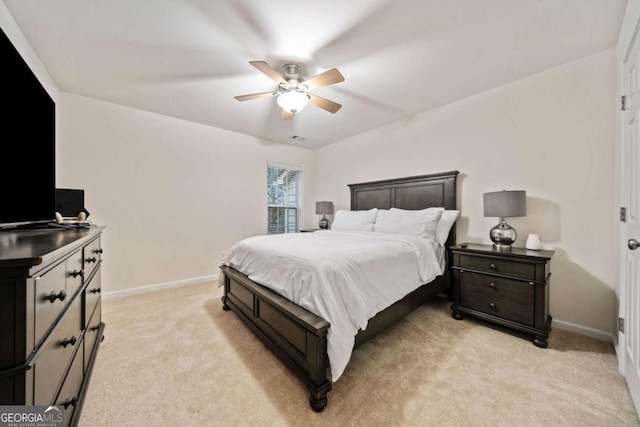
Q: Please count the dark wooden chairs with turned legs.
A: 0